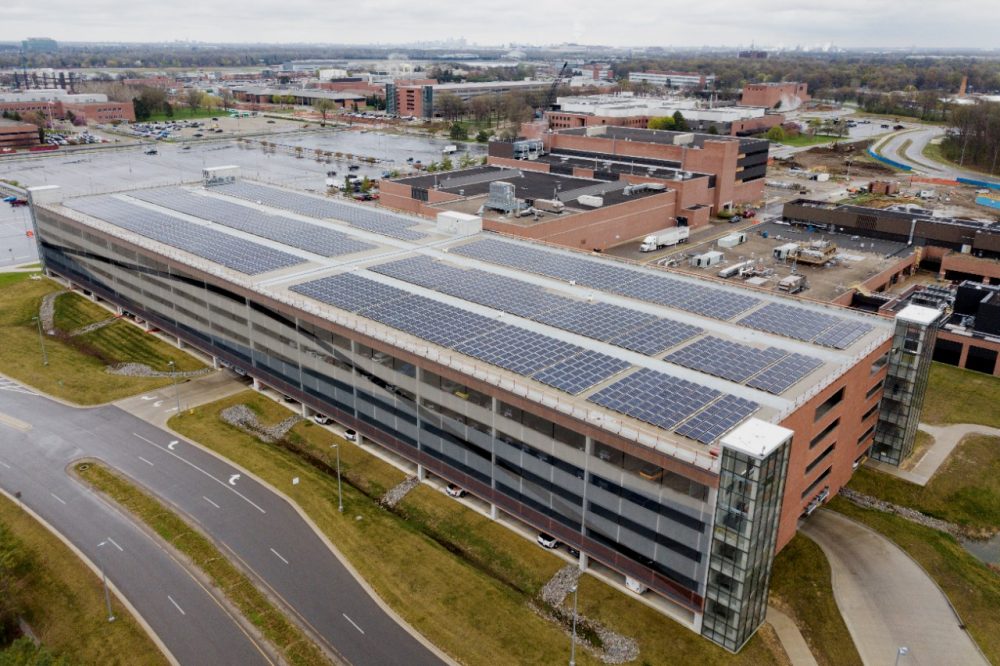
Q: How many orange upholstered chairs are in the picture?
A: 0